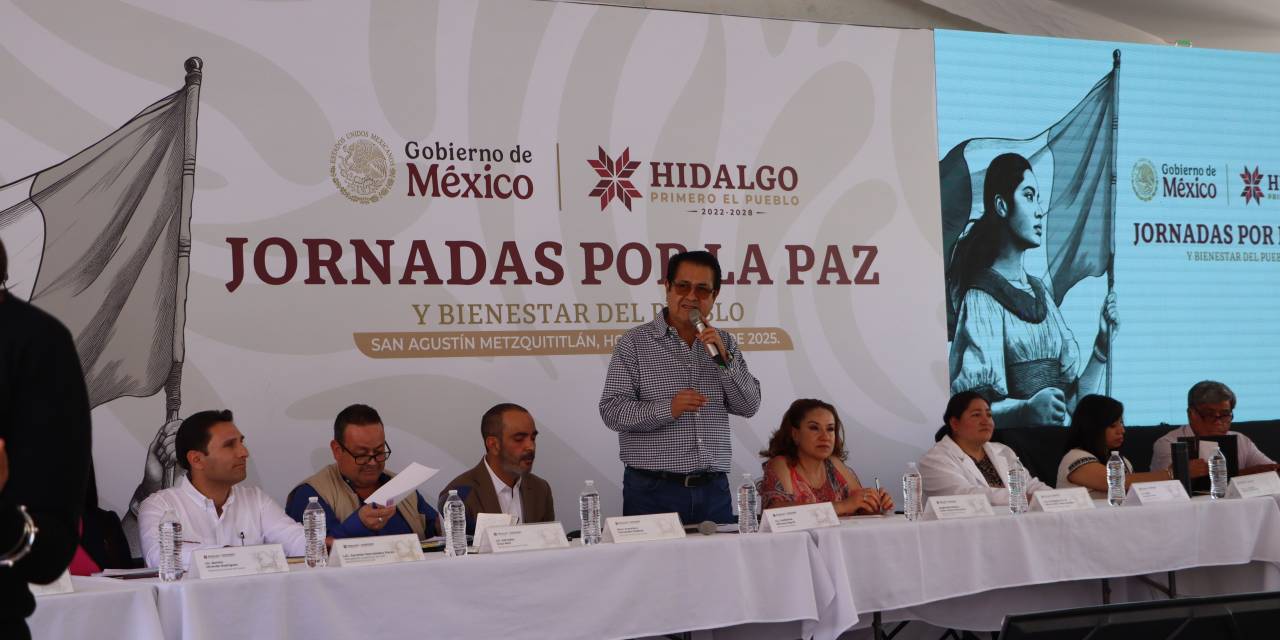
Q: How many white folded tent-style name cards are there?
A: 10